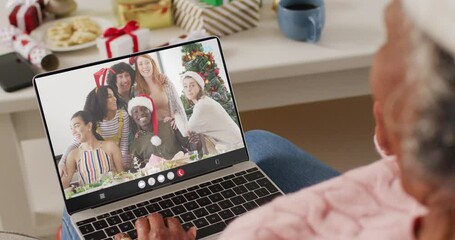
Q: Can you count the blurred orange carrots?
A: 0